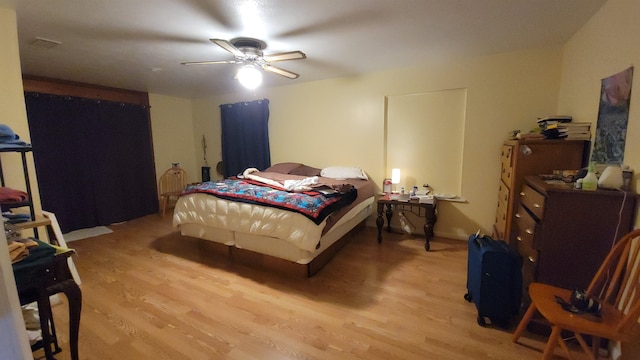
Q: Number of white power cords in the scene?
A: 1